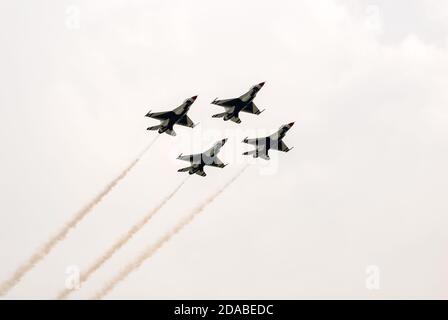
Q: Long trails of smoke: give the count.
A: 3